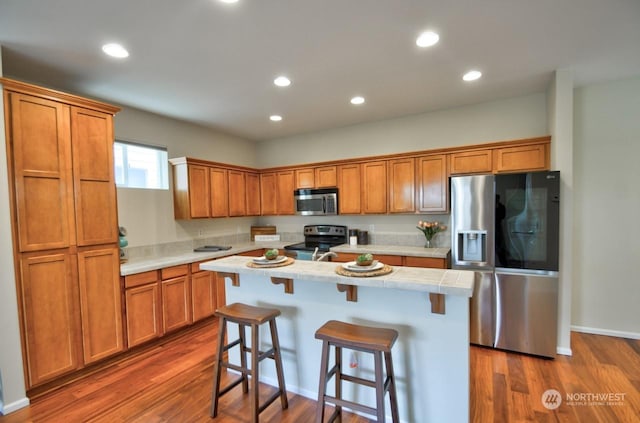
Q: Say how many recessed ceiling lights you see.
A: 7